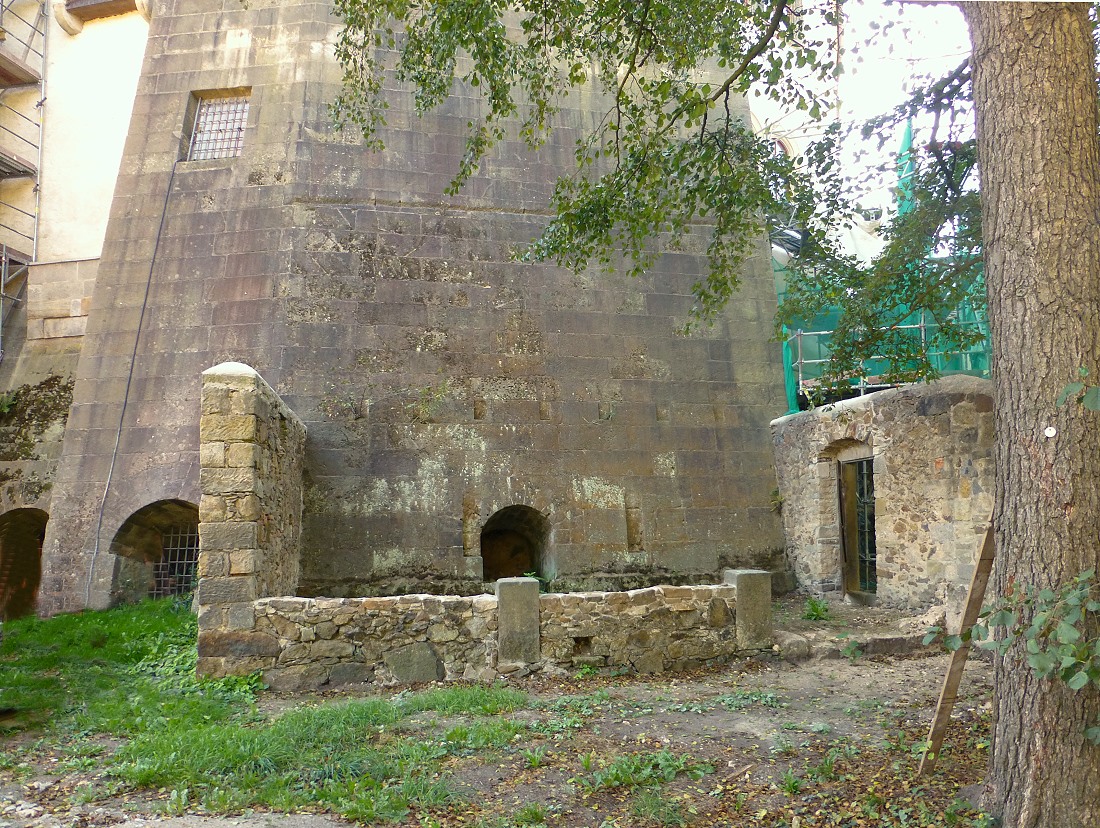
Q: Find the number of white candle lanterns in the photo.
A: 0